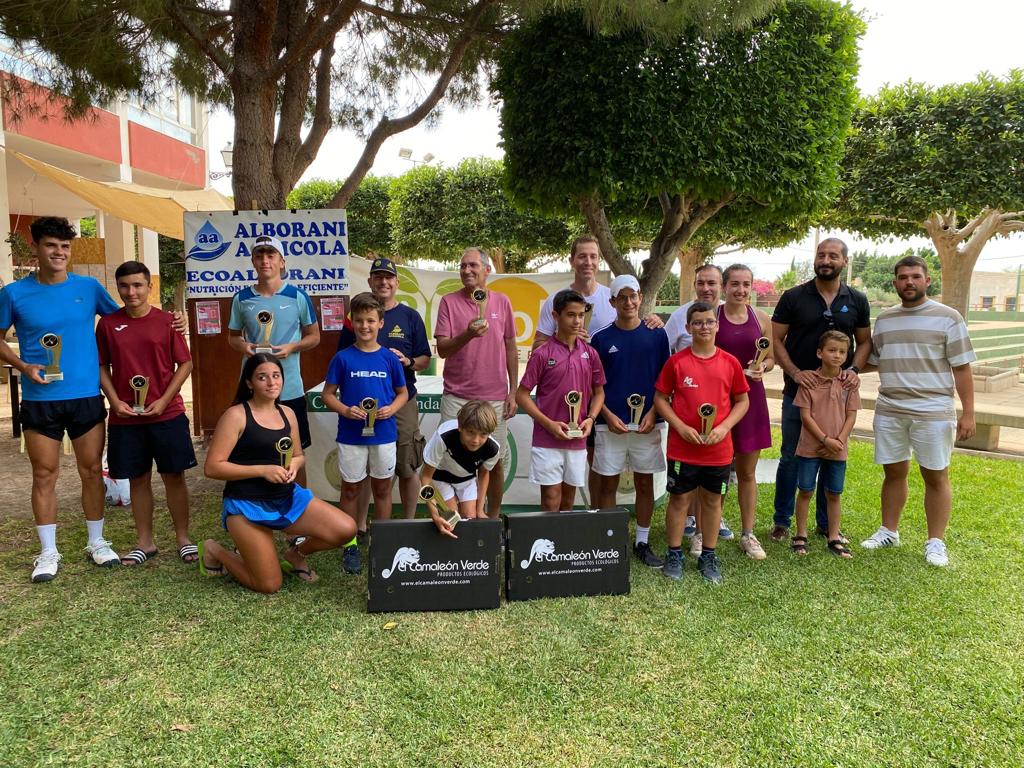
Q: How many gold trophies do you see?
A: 12